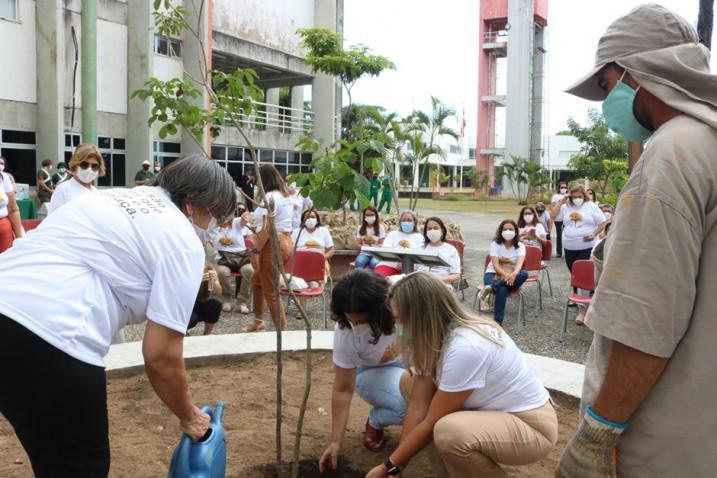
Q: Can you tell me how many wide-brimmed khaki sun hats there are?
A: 1